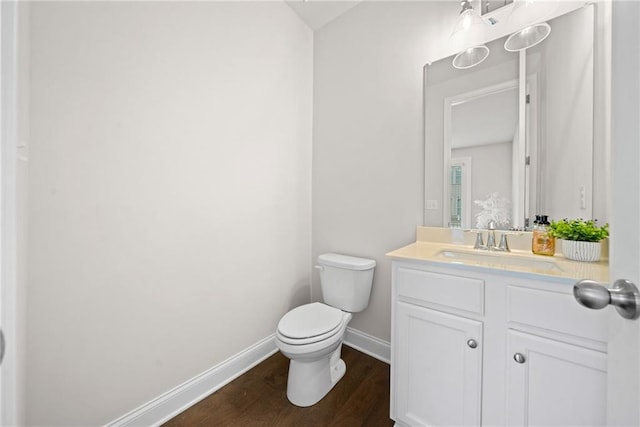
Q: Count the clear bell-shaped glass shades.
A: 2